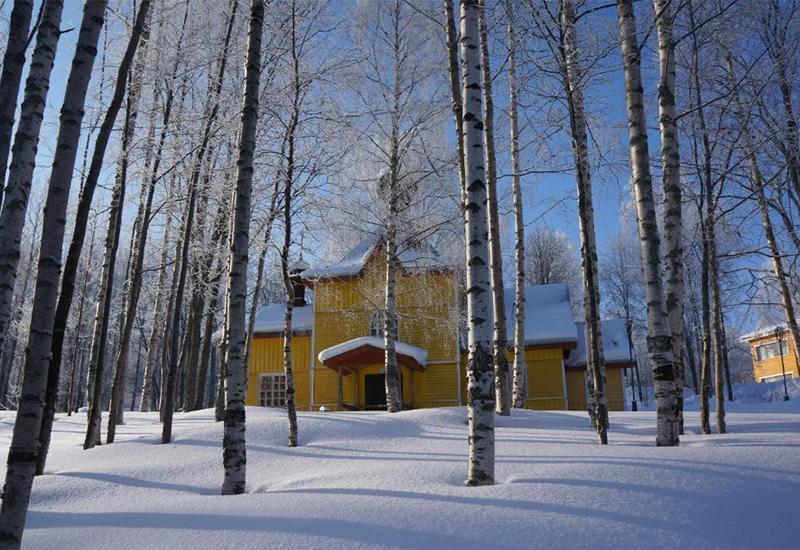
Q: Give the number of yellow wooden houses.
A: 2